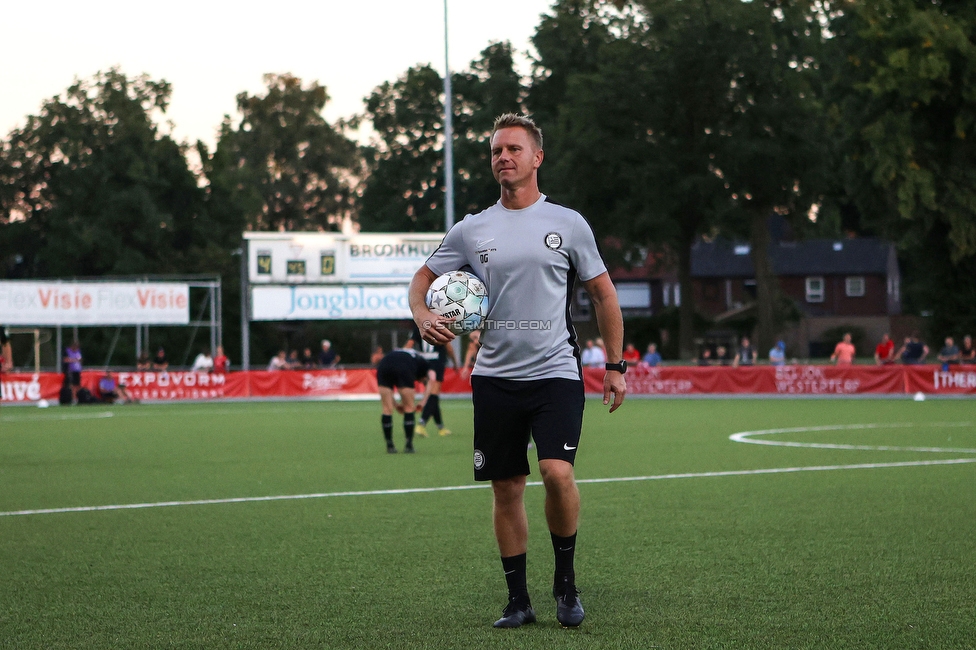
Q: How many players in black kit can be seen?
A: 2